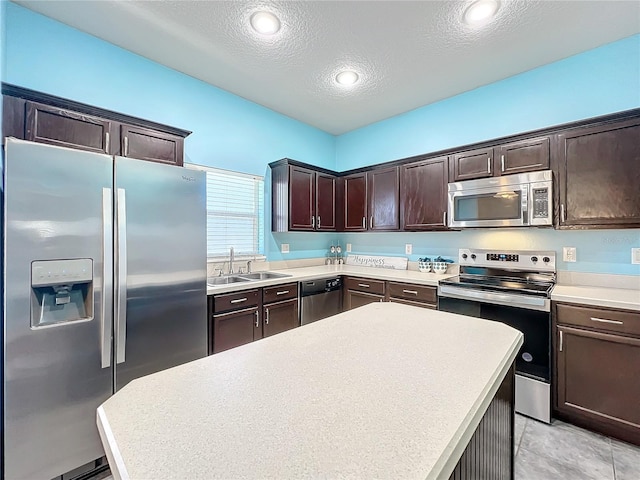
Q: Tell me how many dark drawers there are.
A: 5